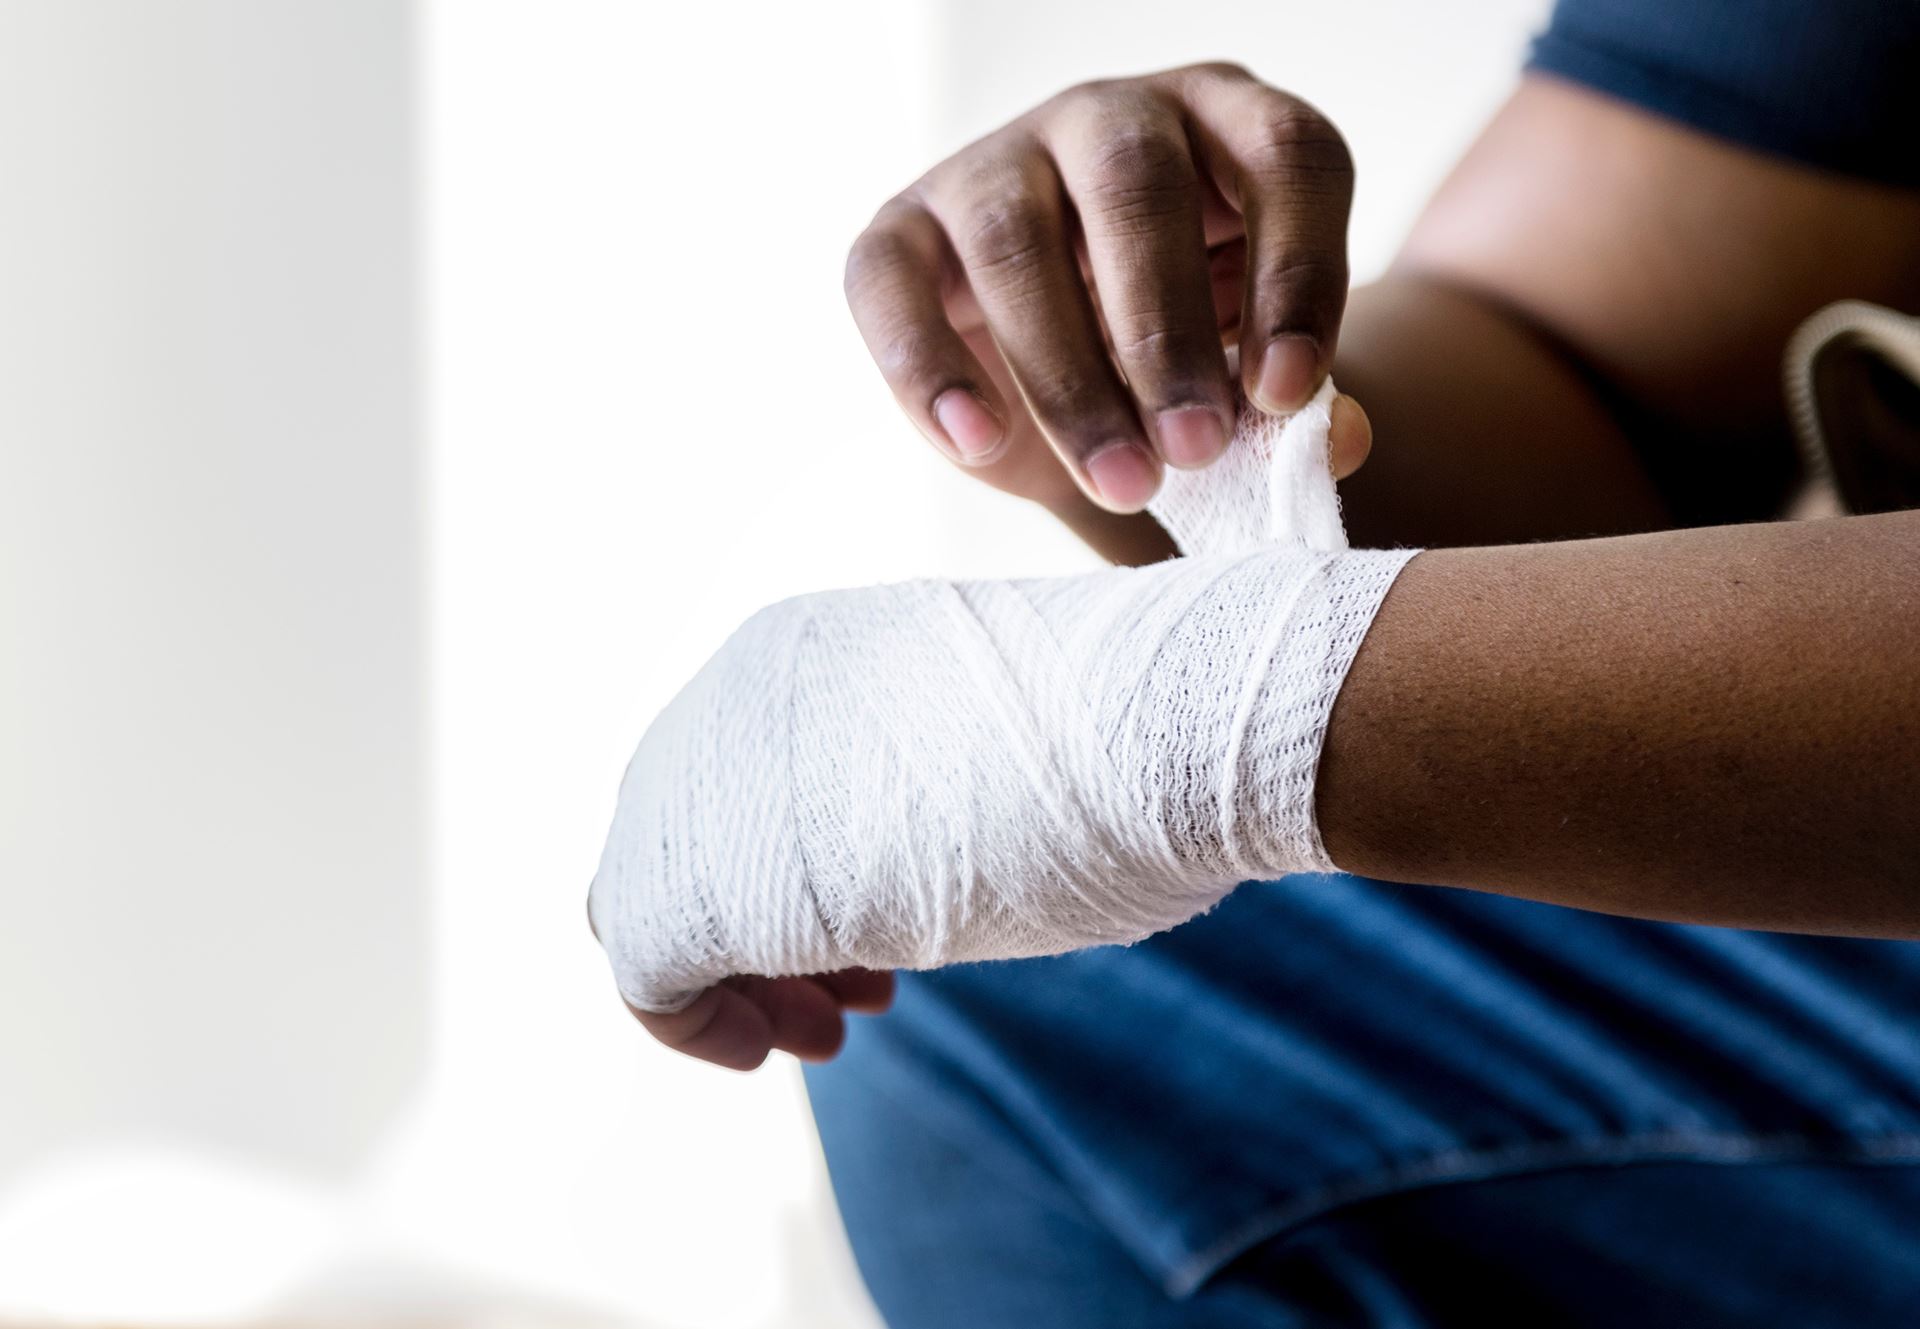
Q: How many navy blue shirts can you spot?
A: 1